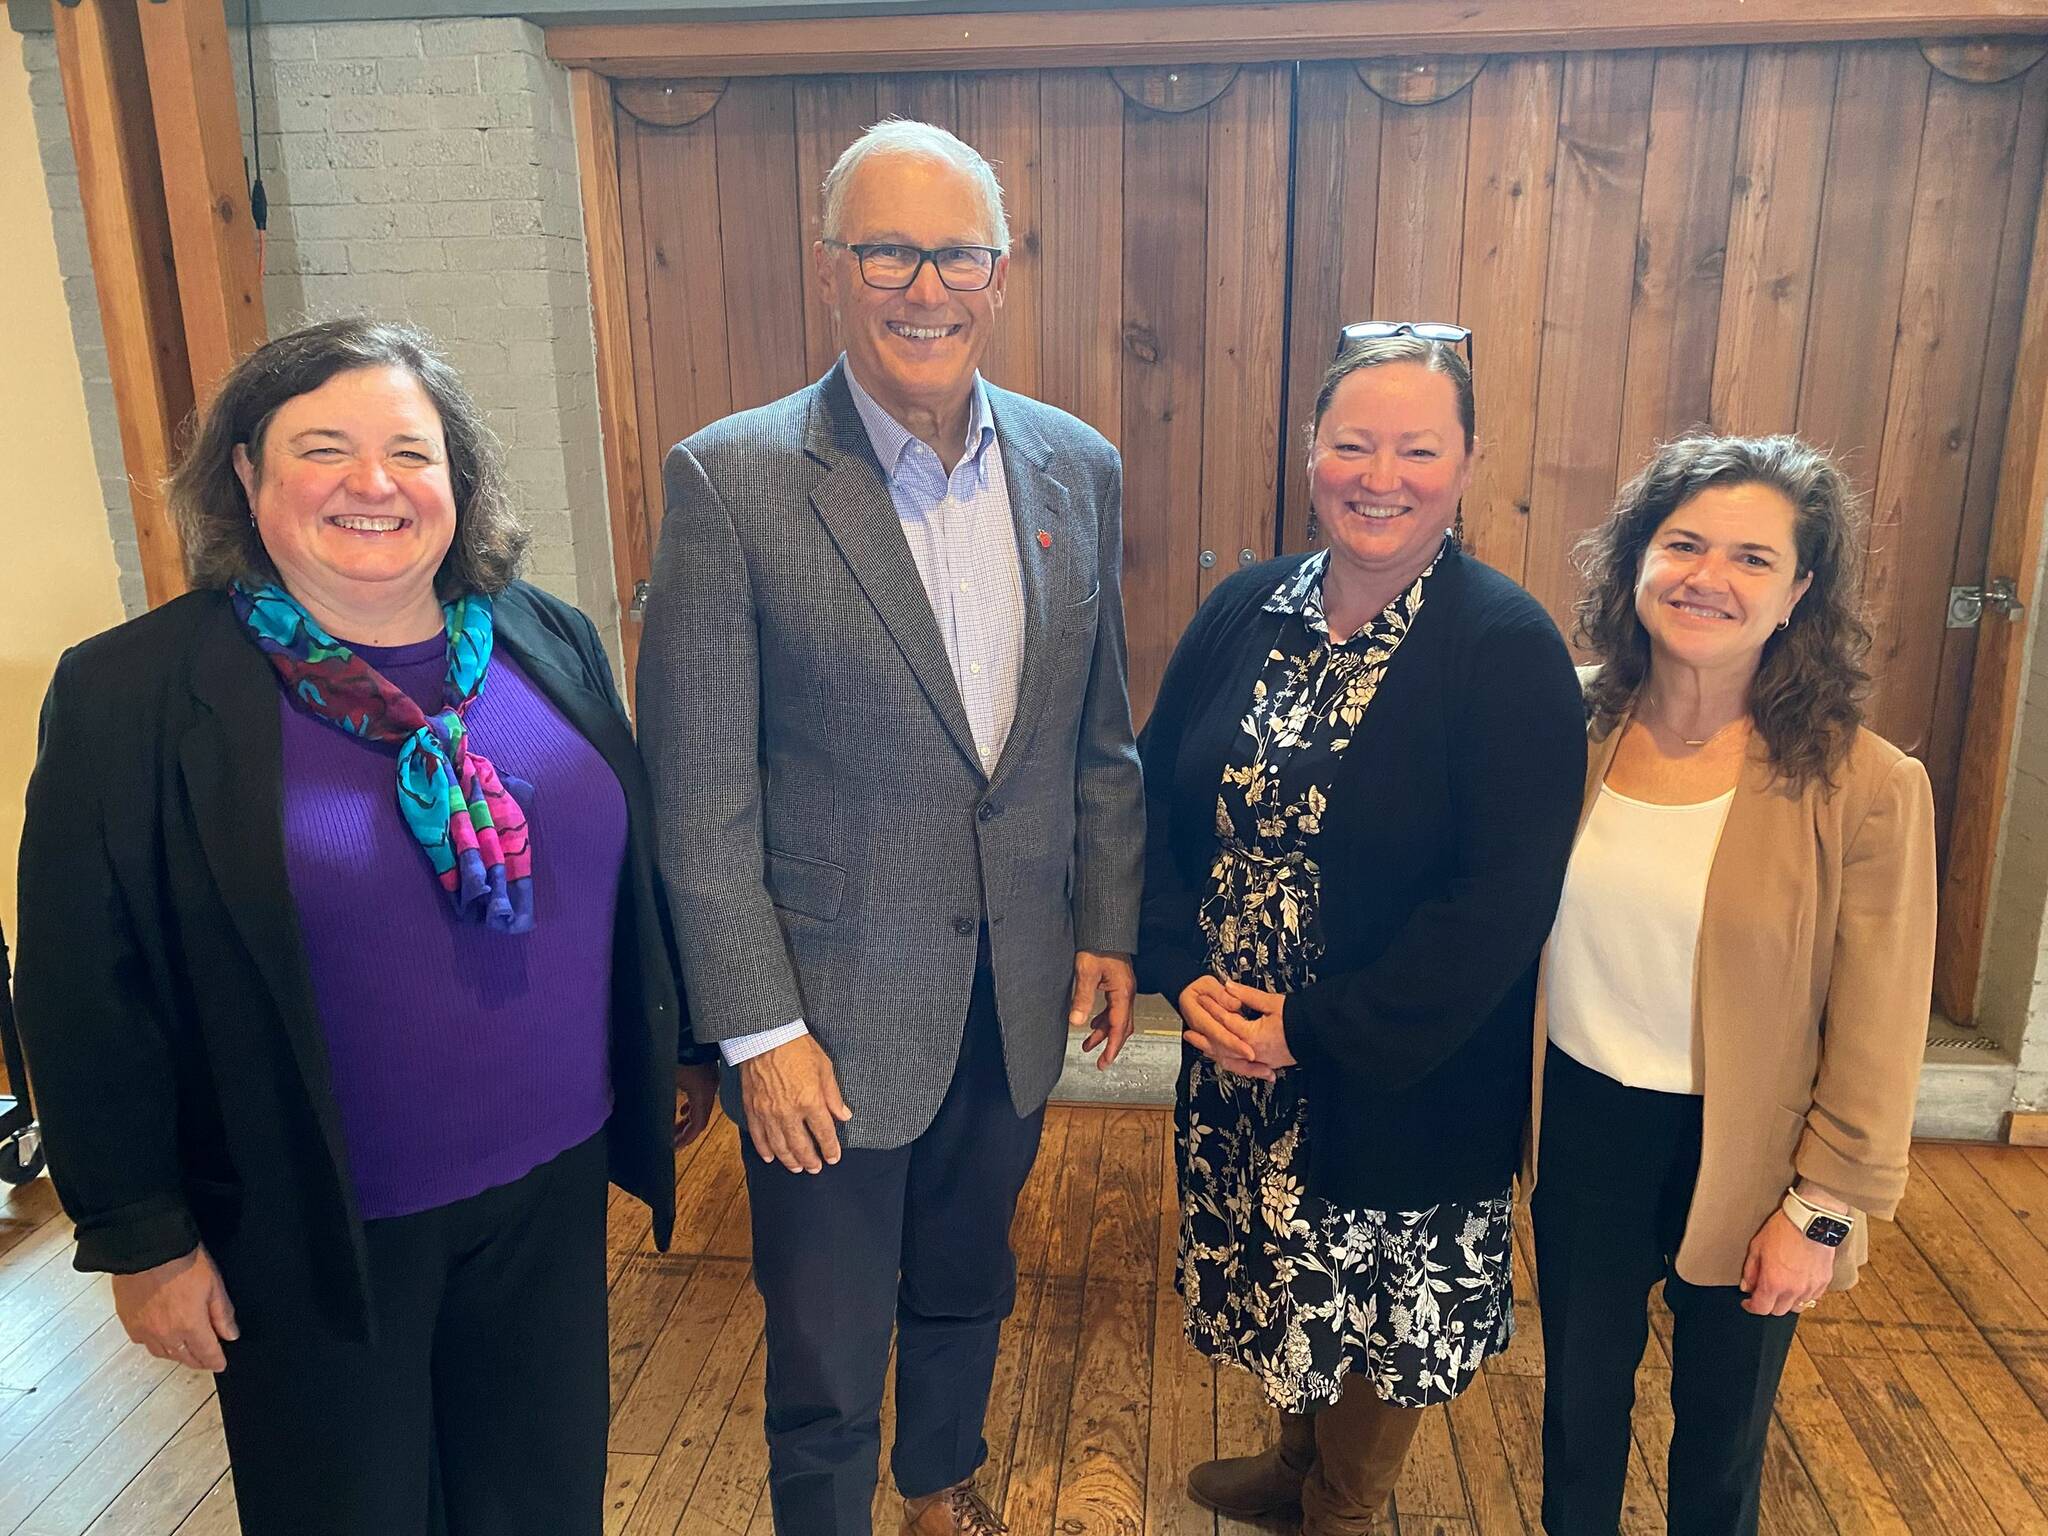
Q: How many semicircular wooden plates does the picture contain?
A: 4